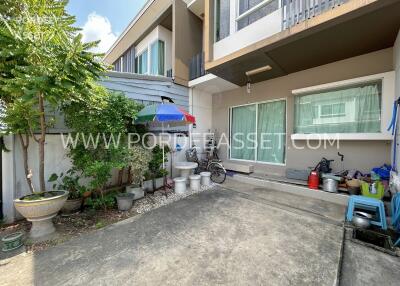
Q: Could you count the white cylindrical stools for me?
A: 3